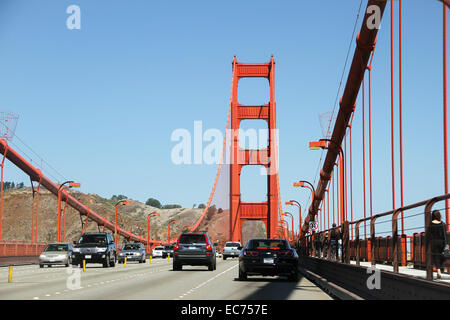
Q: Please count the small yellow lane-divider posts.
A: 5